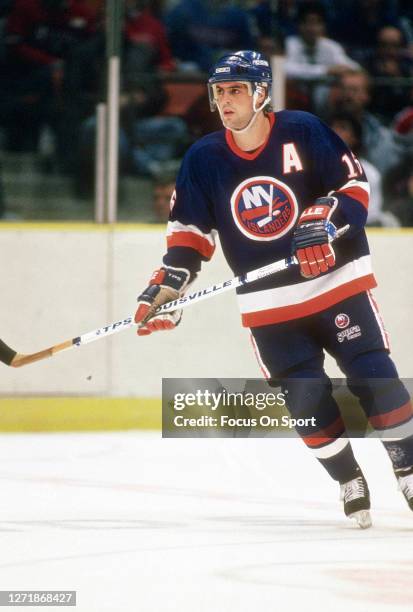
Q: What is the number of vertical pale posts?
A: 3